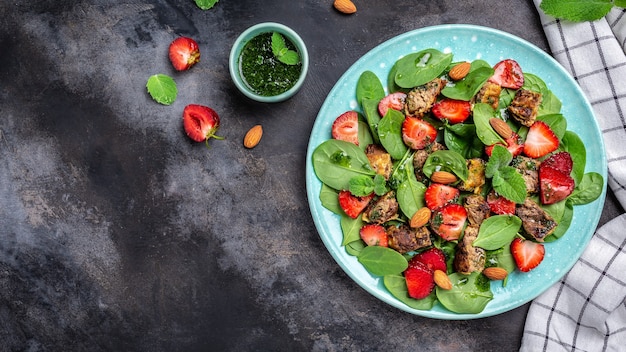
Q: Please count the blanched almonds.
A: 0